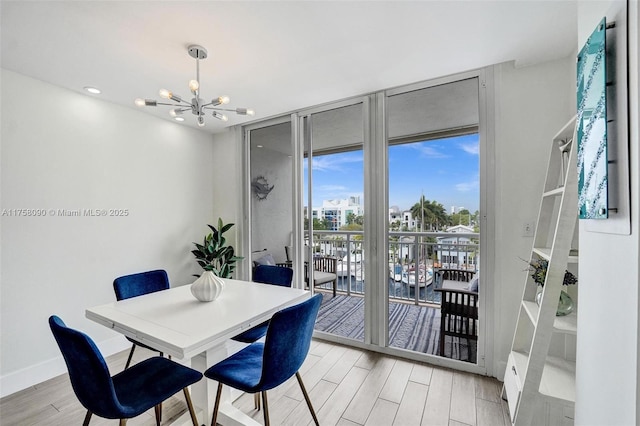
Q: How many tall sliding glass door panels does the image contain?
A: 3